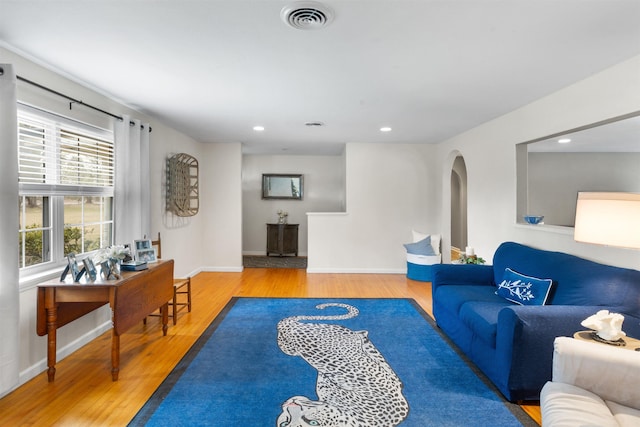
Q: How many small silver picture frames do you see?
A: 3